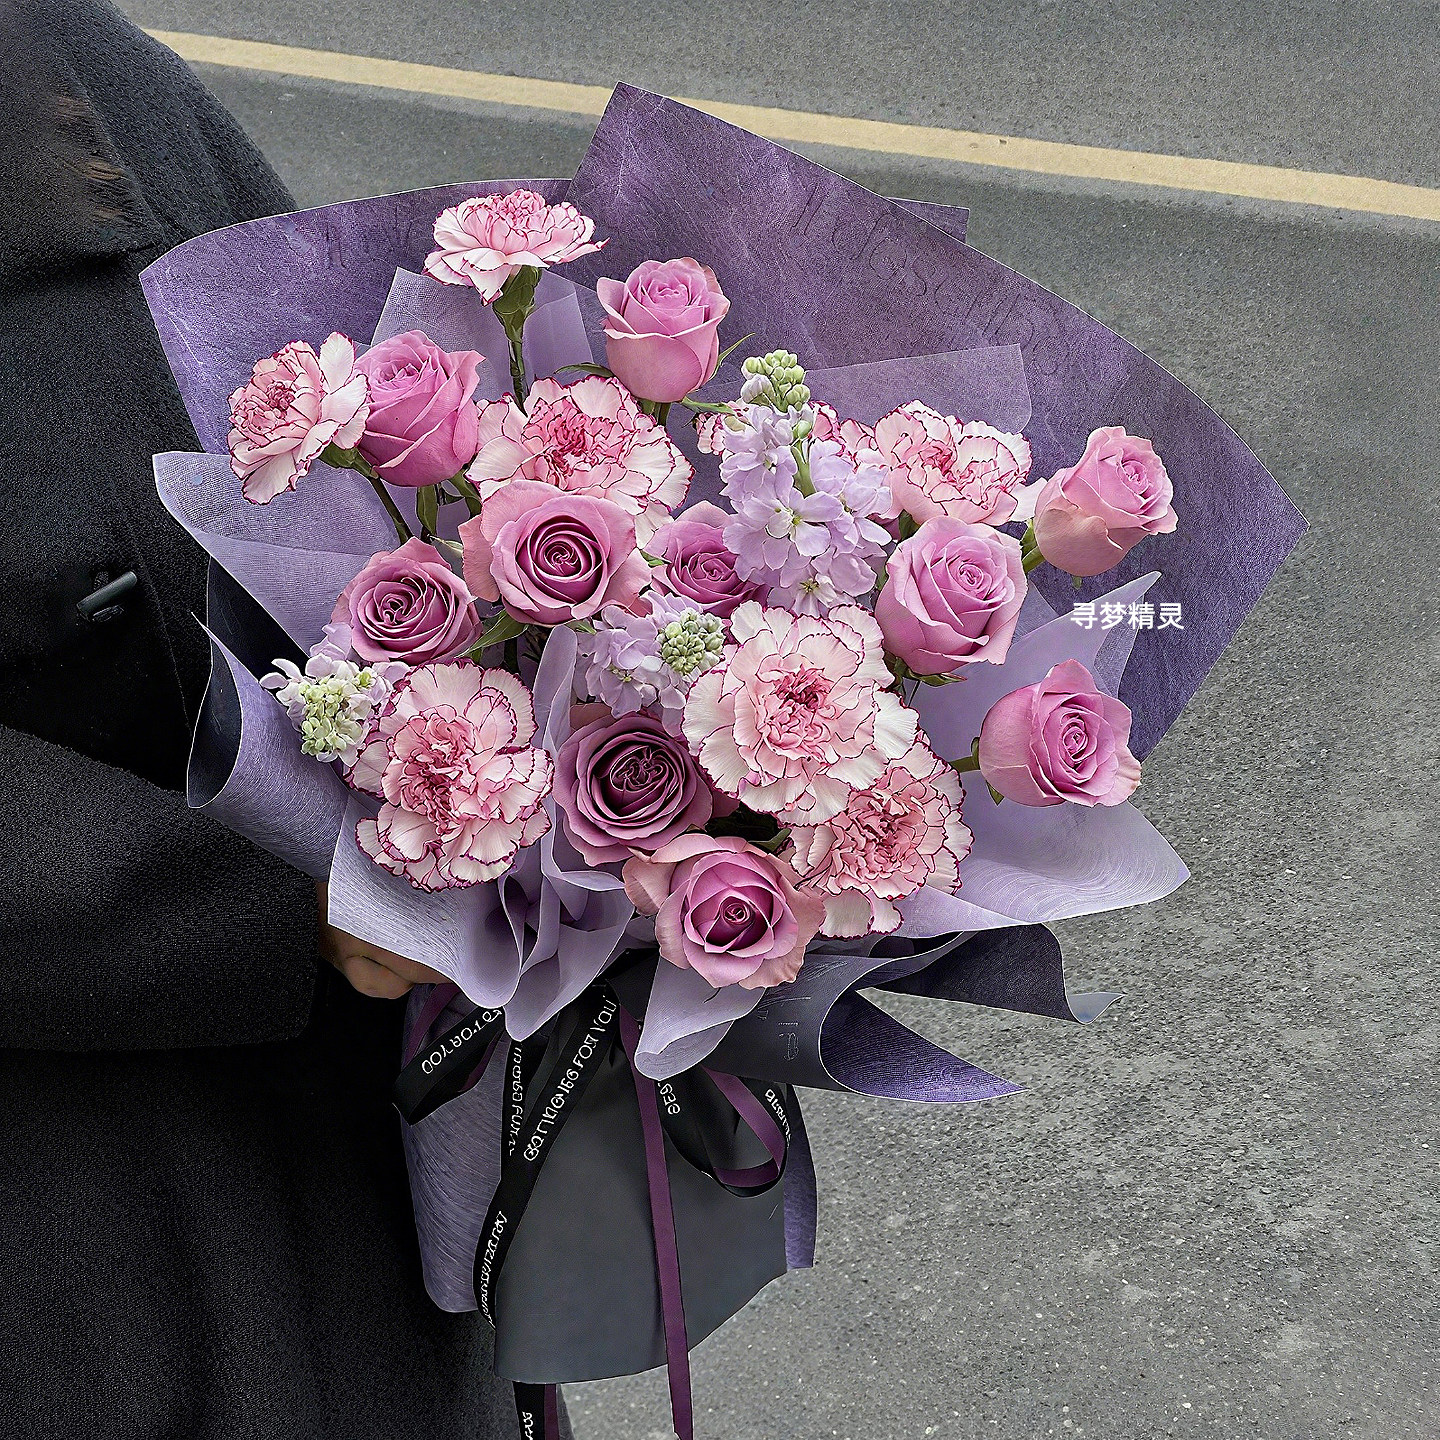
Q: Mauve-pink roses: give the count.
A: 10